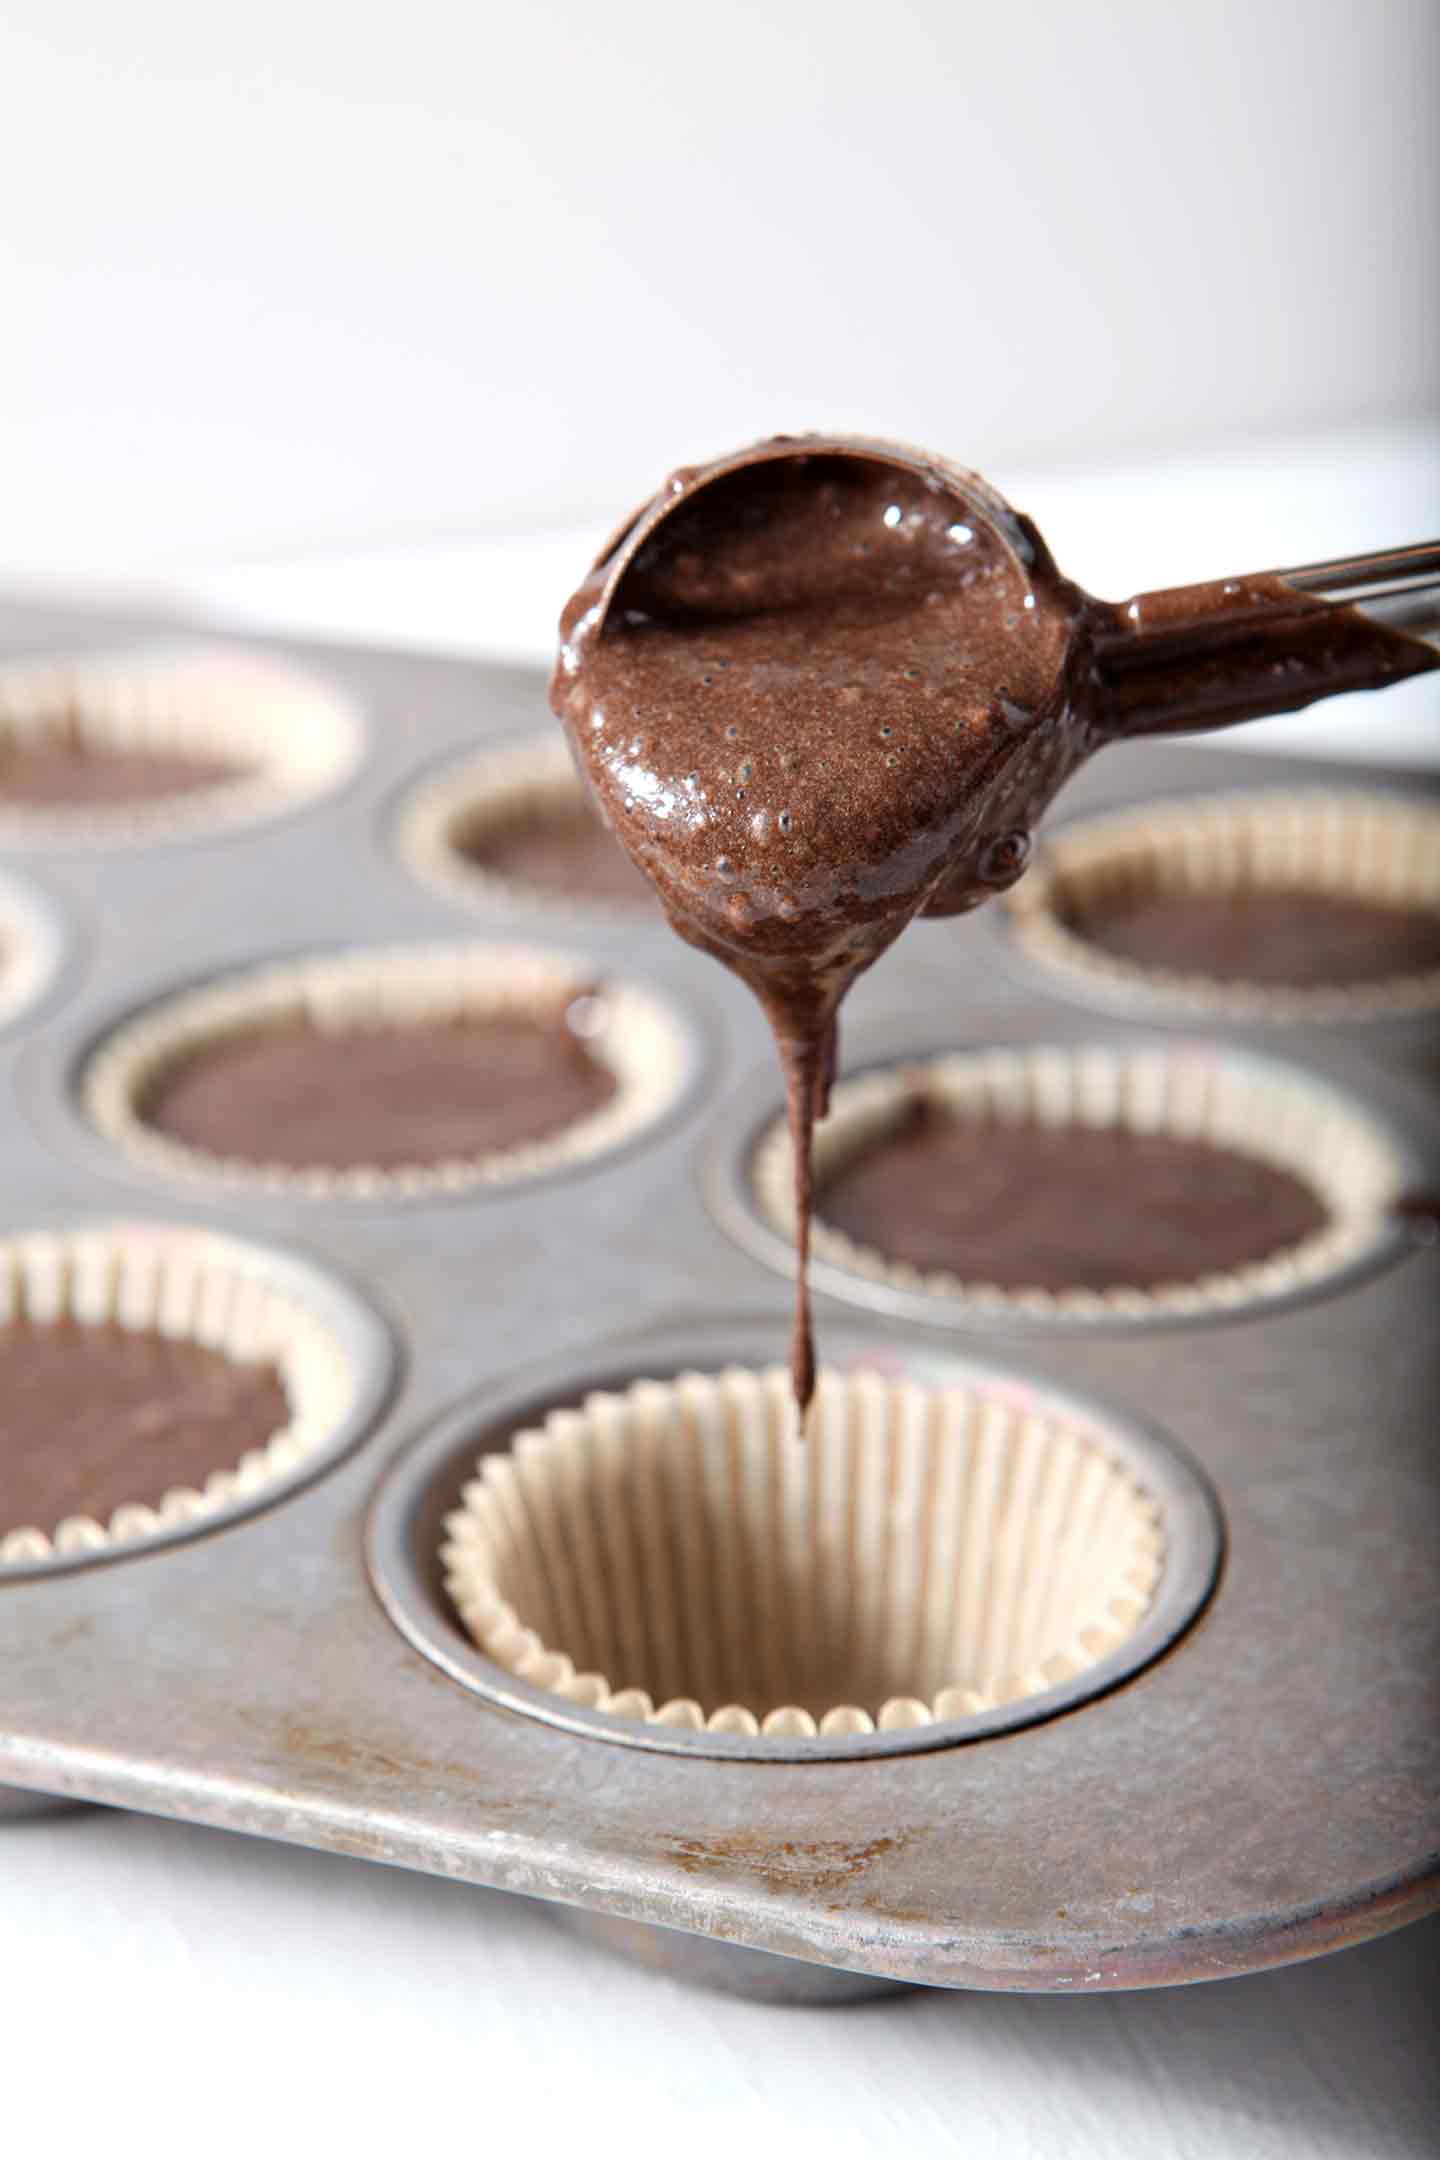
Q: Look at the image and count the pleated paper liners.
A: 8